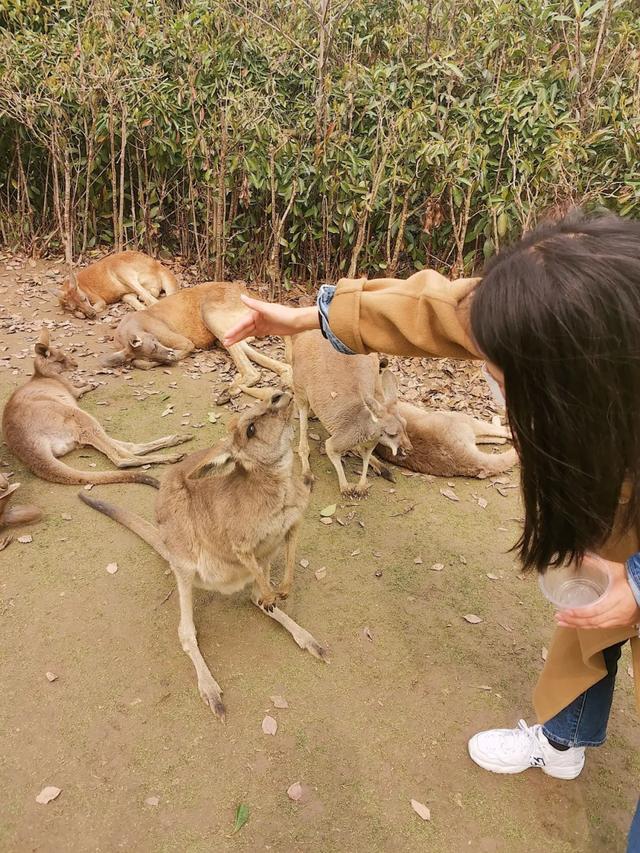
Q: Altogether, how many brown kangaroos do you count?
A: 7